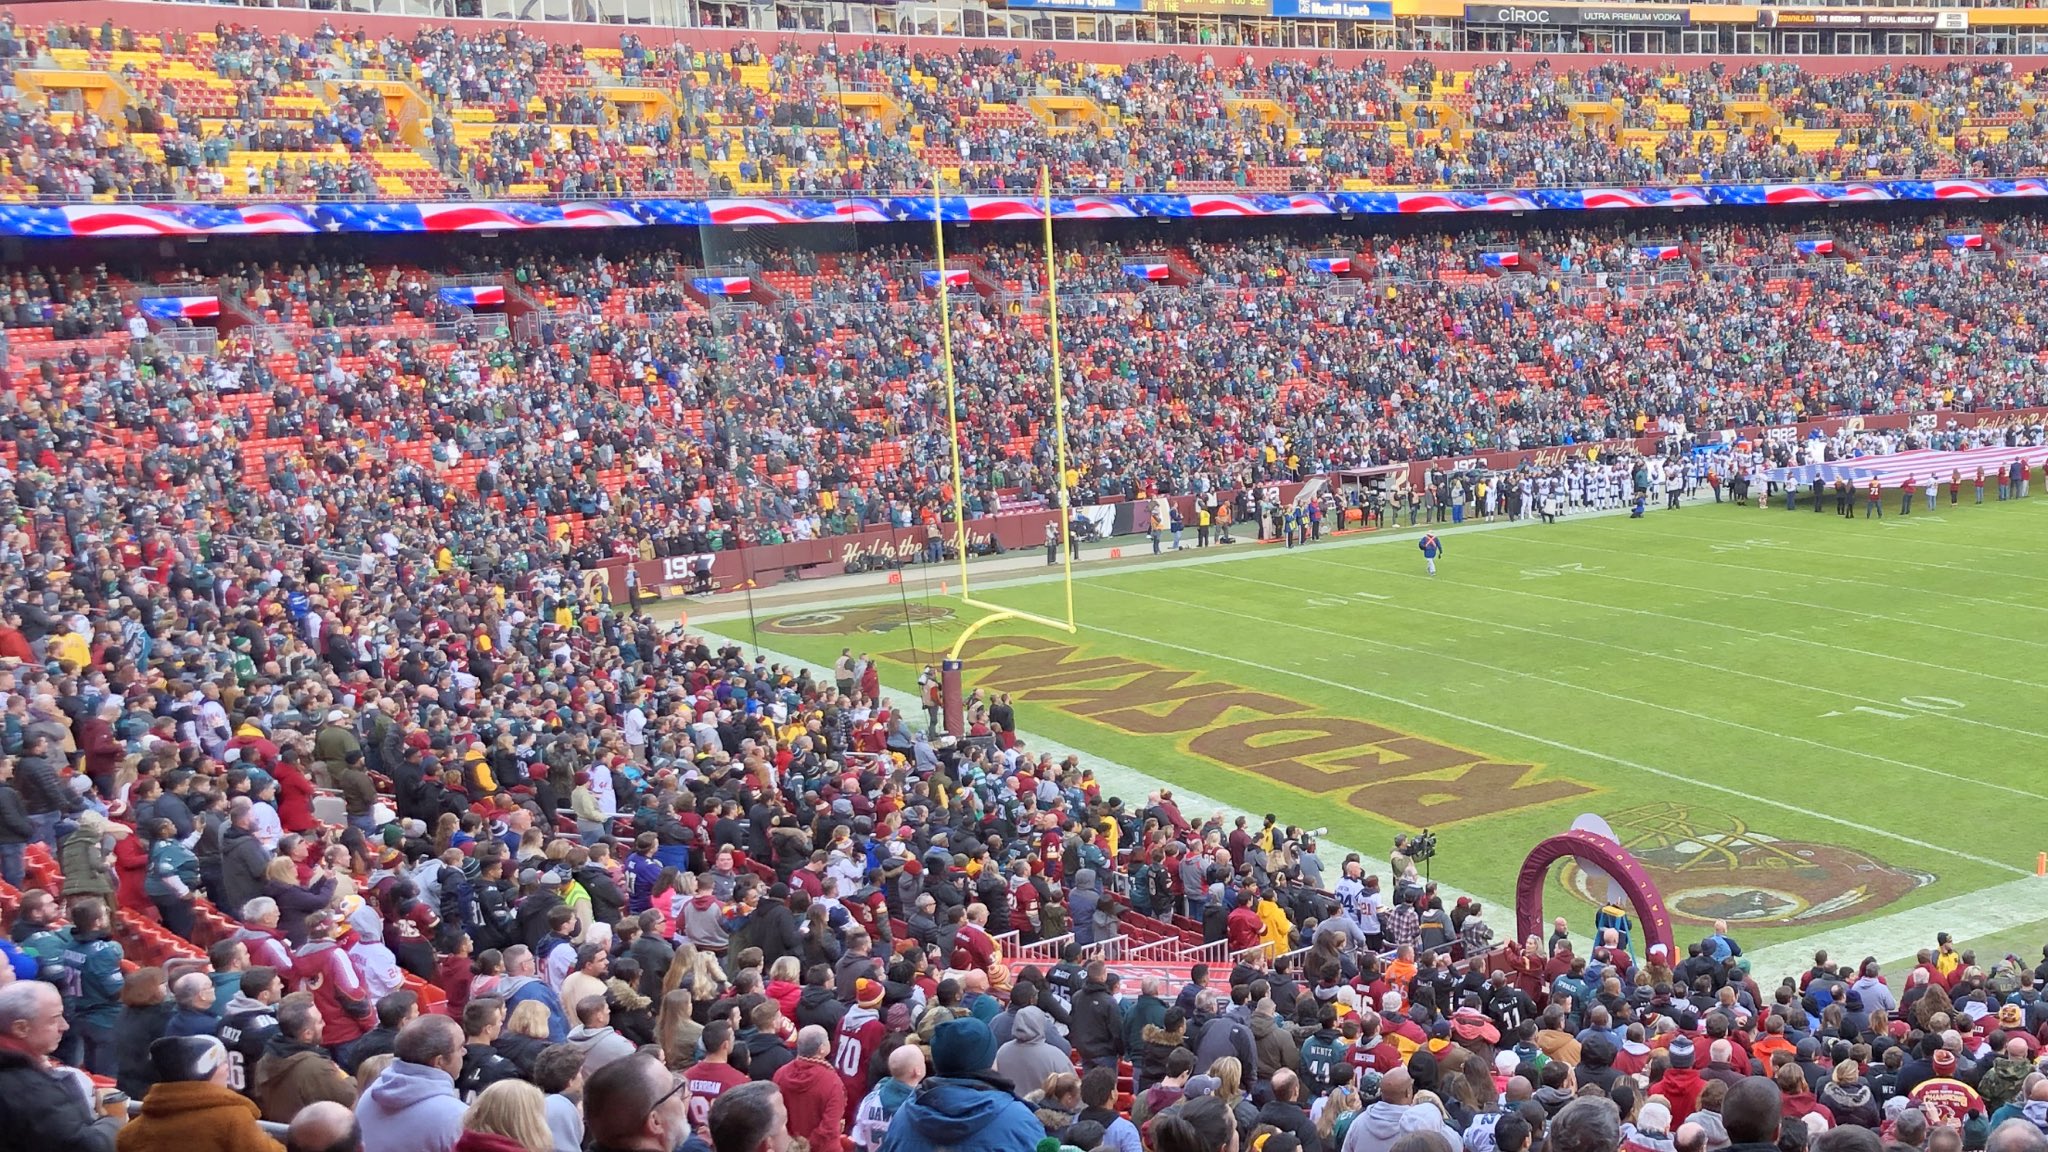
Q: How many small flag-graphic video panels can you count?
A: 10